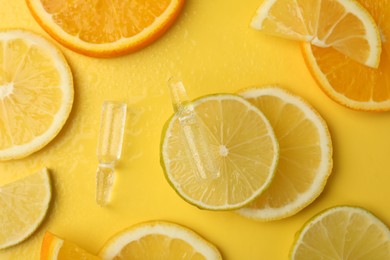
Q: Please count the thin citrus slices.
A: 10